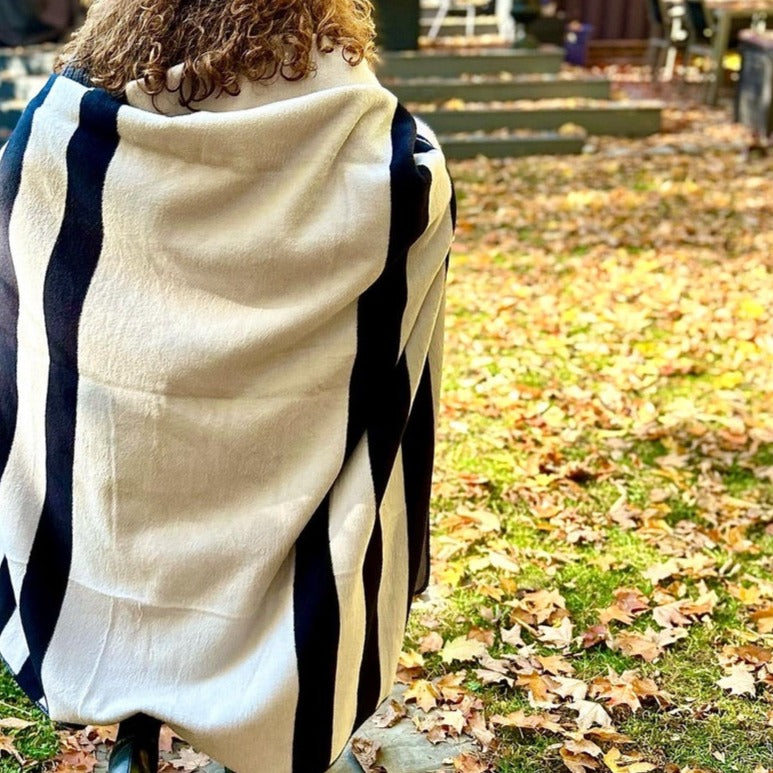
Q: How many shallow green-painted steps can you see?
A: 4